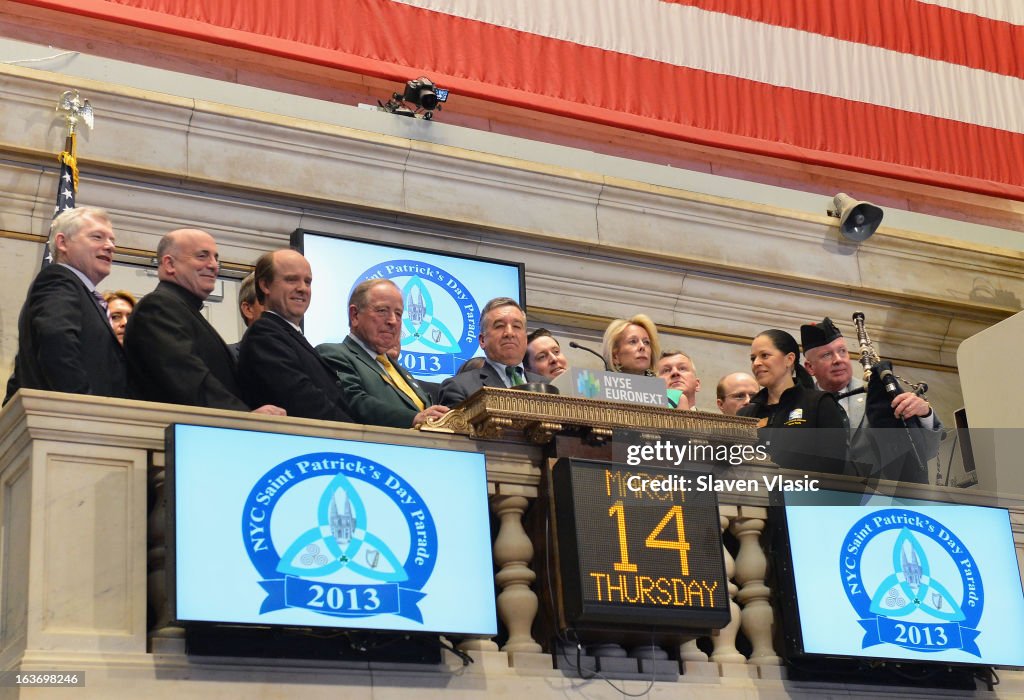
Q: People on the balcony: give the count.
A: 15